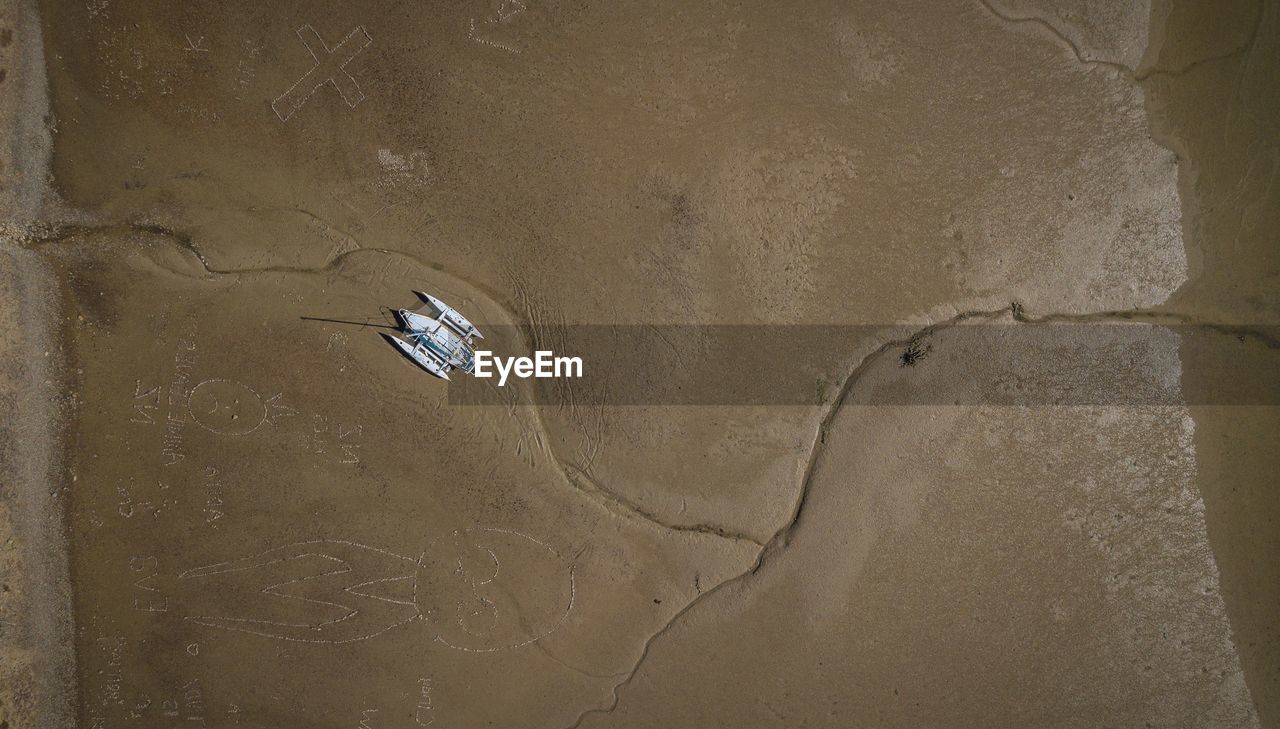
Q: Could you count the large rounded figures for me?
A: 2